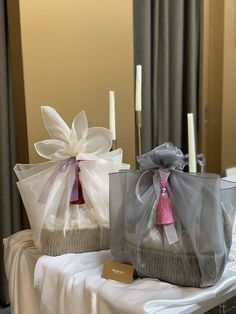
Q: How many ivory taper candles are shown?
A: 3